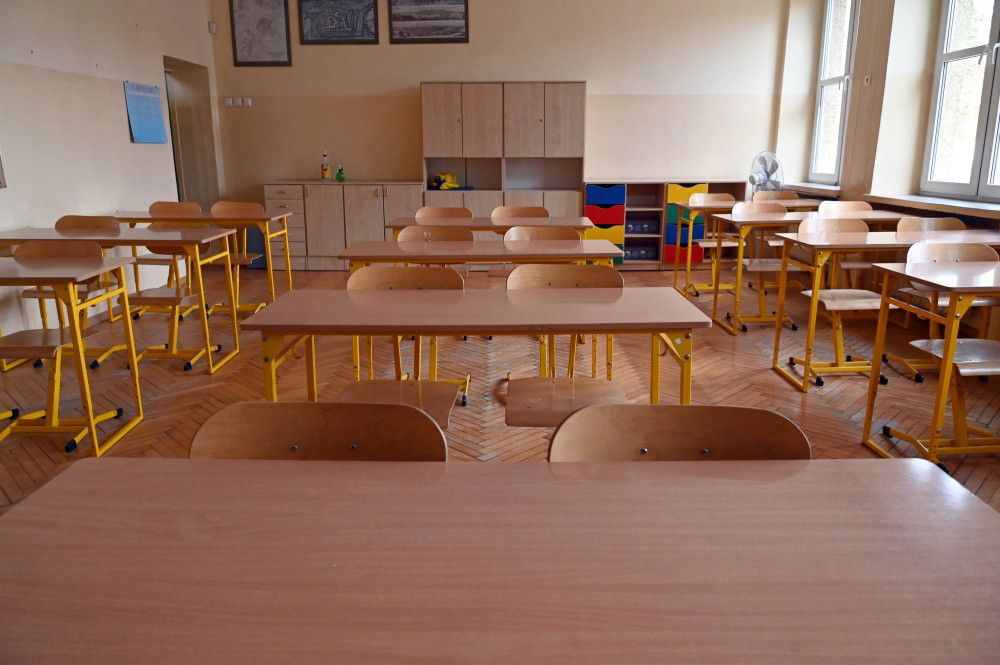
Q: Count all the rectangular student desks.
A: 11